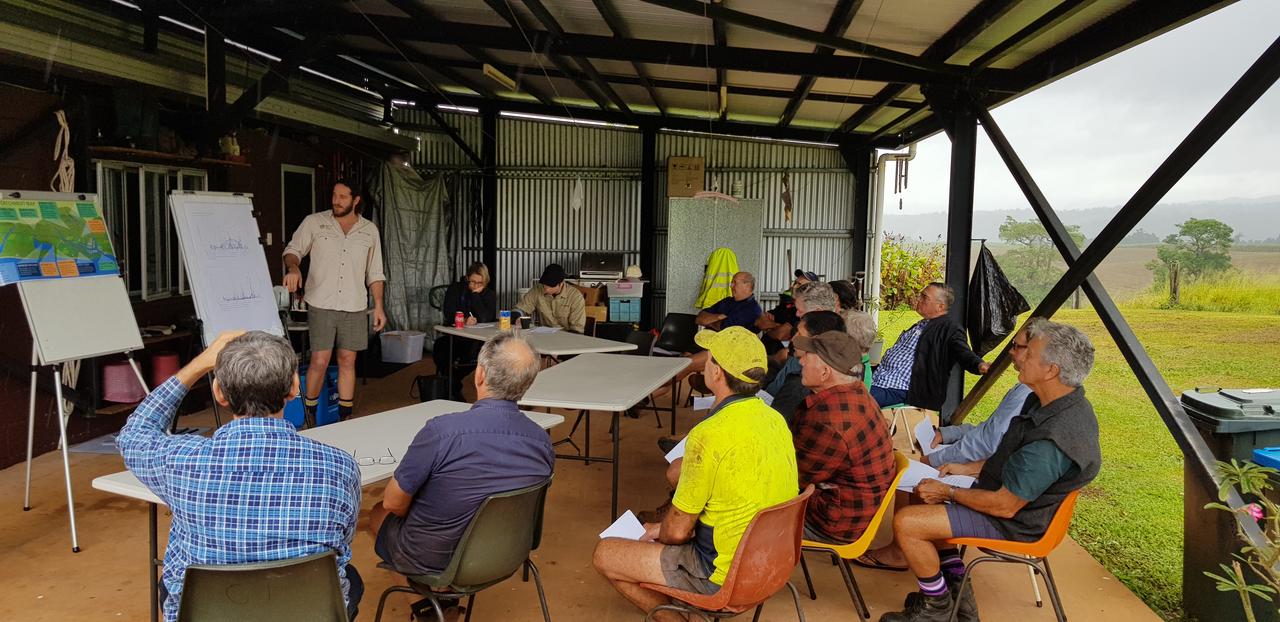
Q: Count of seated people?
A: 15